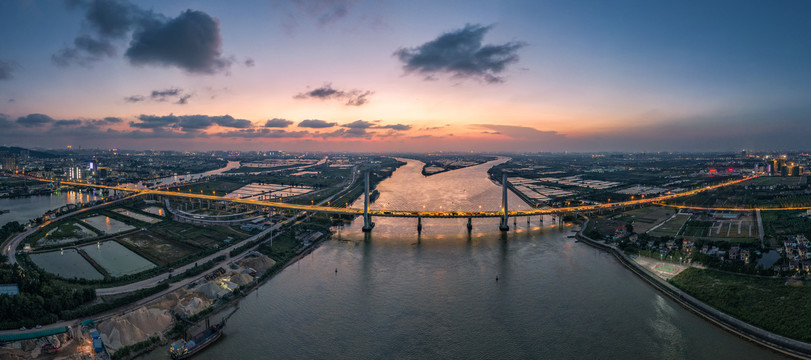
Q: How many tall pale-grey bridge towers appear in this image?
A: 2